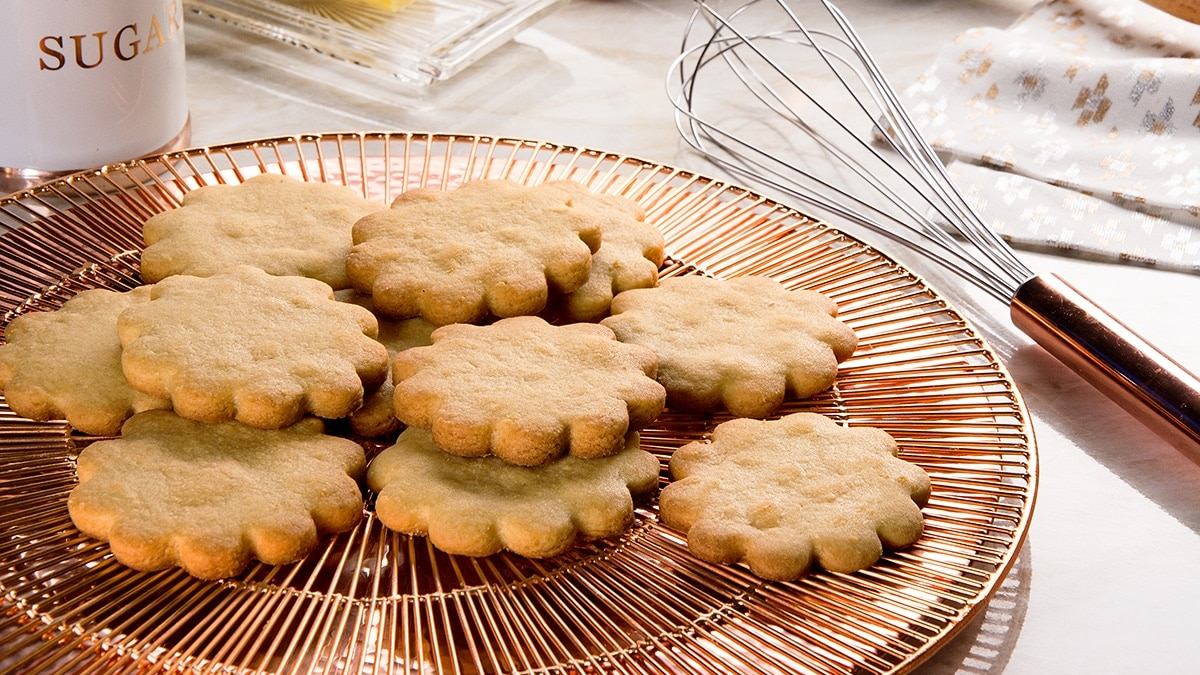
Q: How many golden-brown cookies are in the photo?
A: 11